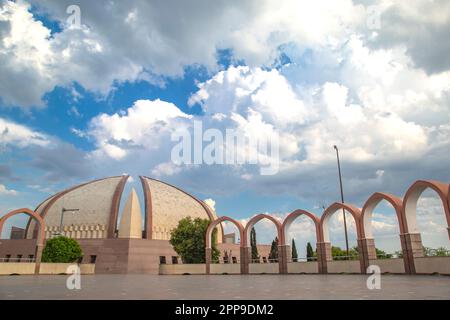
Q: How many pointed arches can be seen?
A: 7